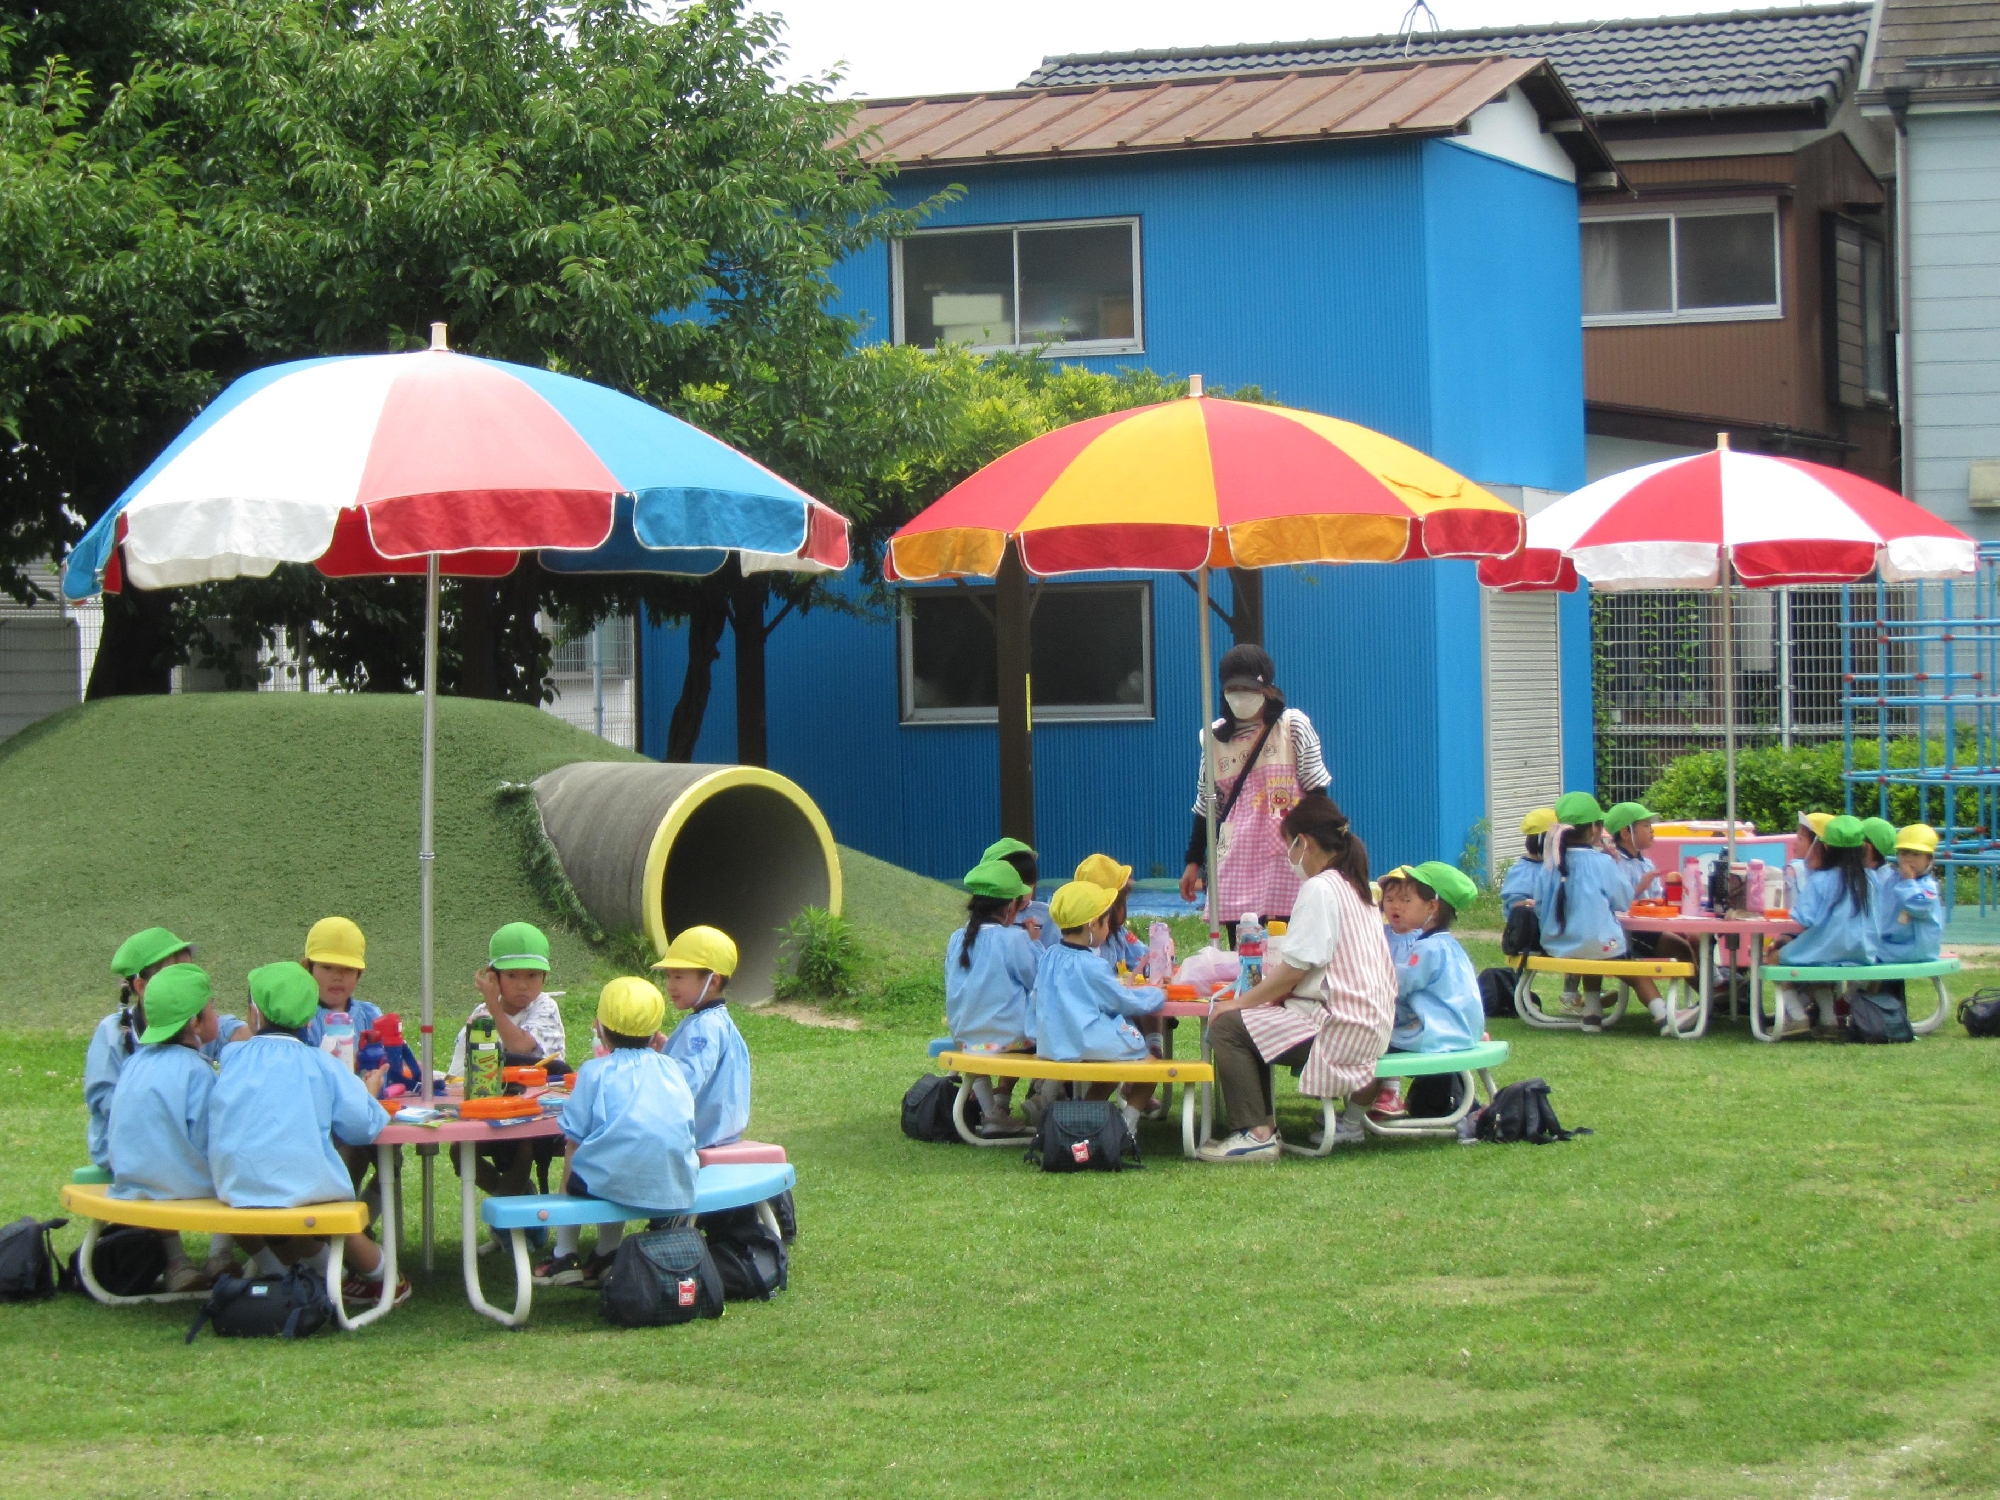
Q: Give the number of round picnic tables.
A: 3